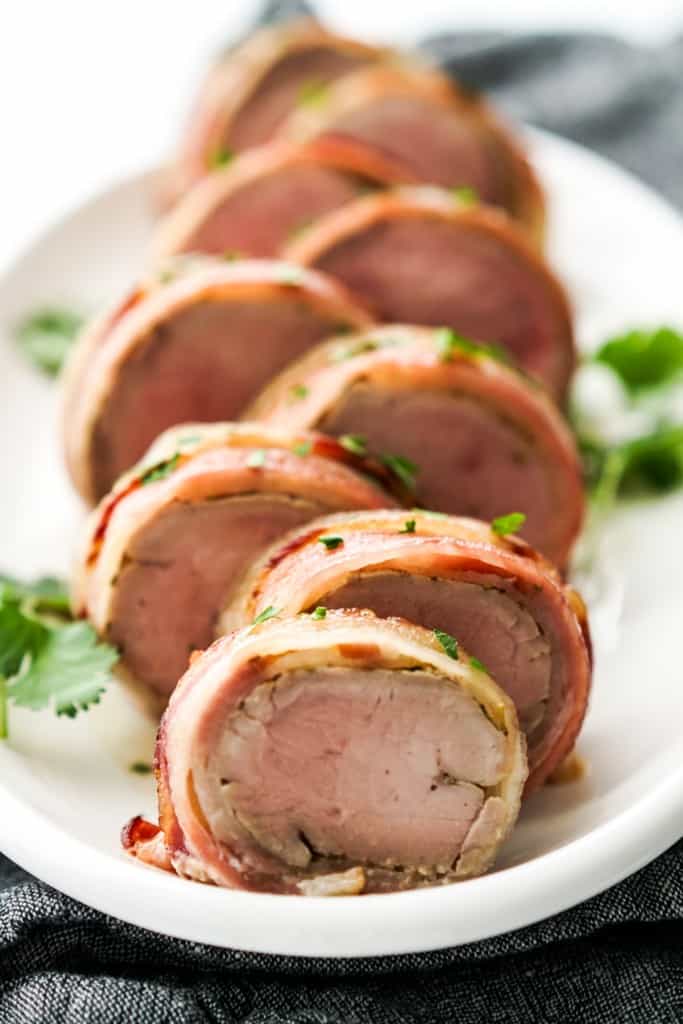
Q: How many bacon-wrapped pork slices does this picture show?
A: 9